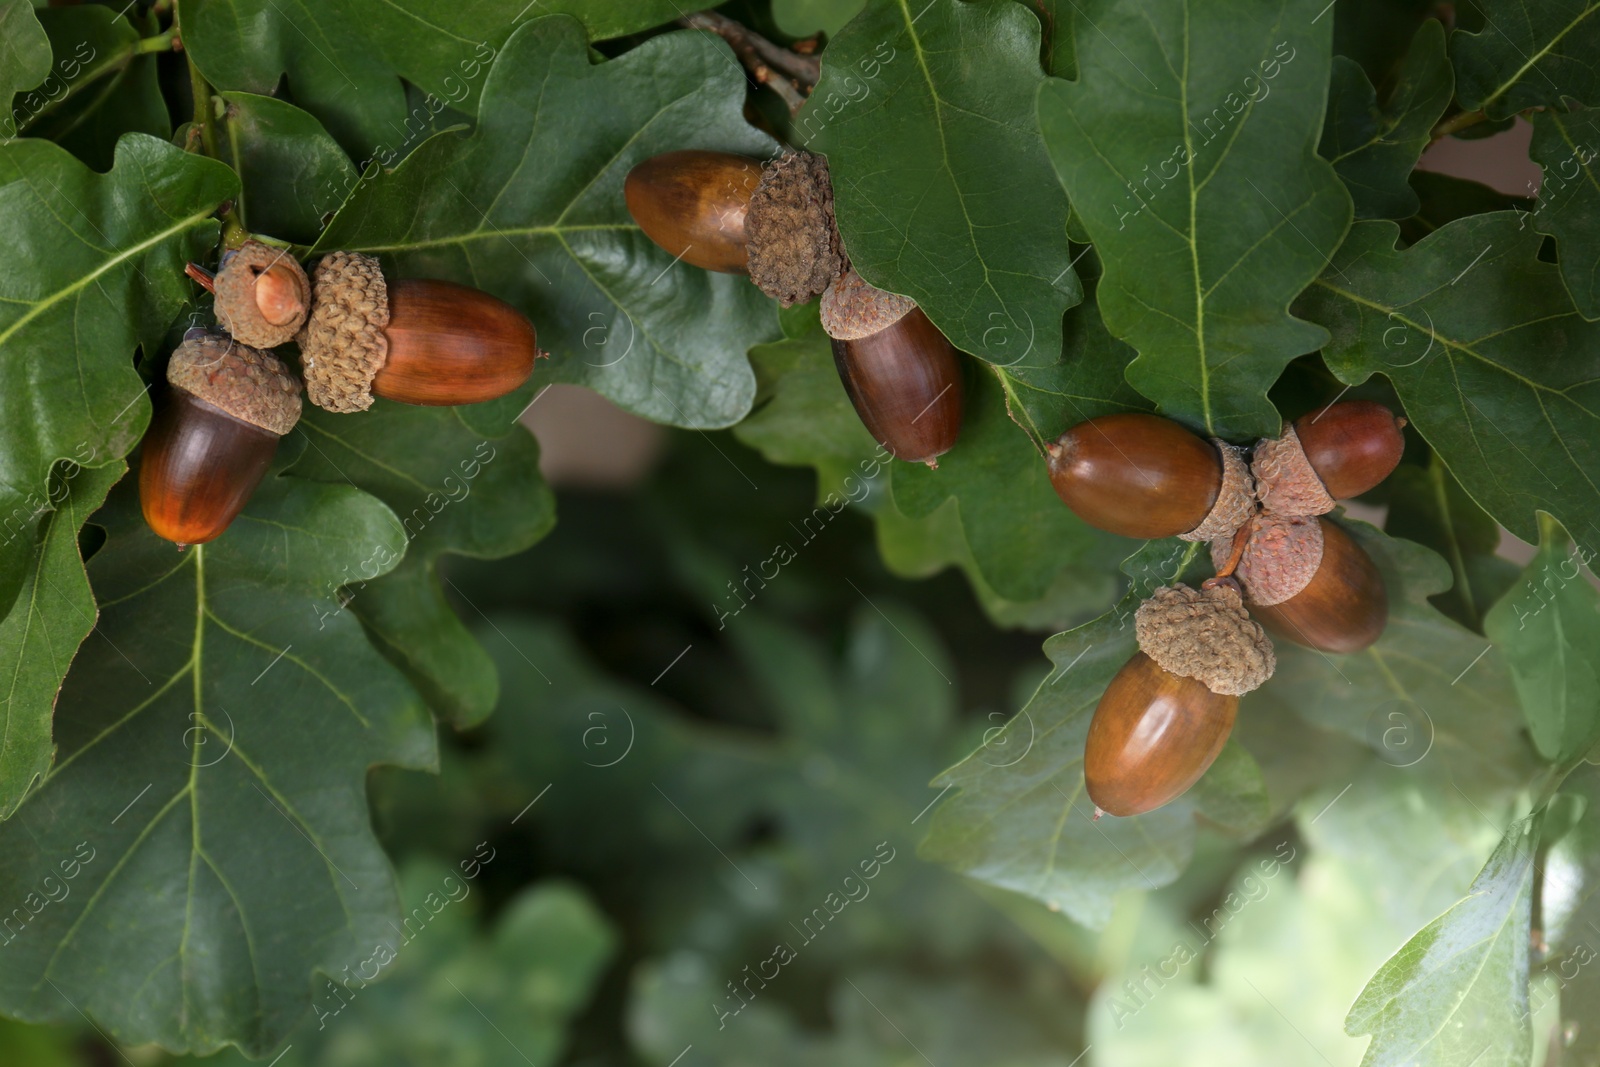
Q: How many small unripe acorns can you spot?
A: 1